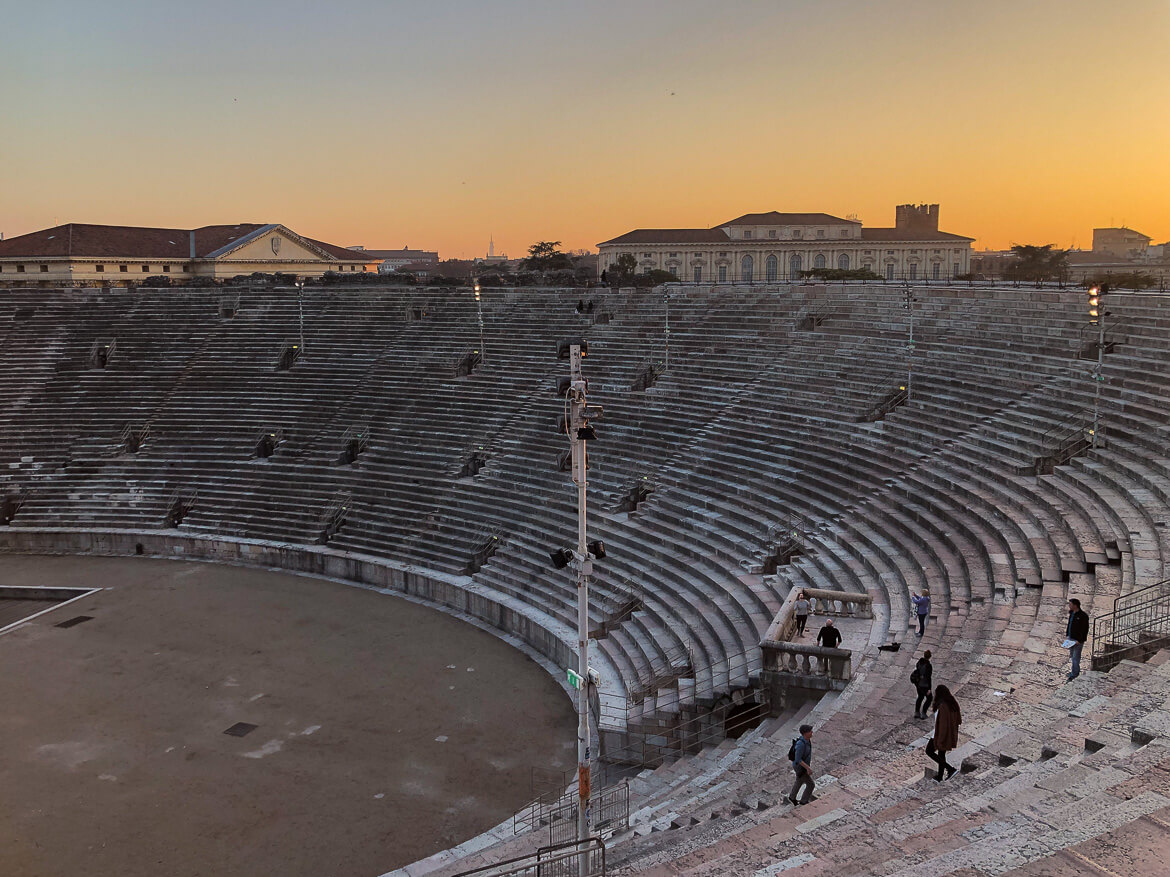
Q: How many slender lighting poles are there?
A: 6